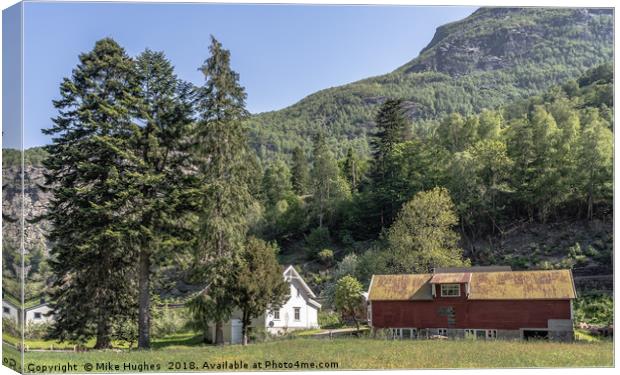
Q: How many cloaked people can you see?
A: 0